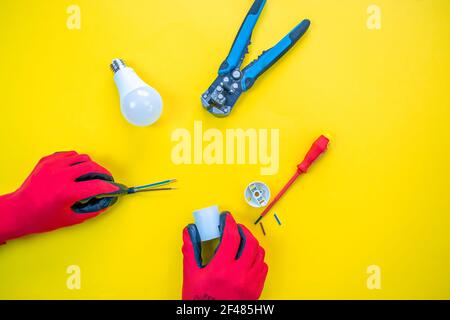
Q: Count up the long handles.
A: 2